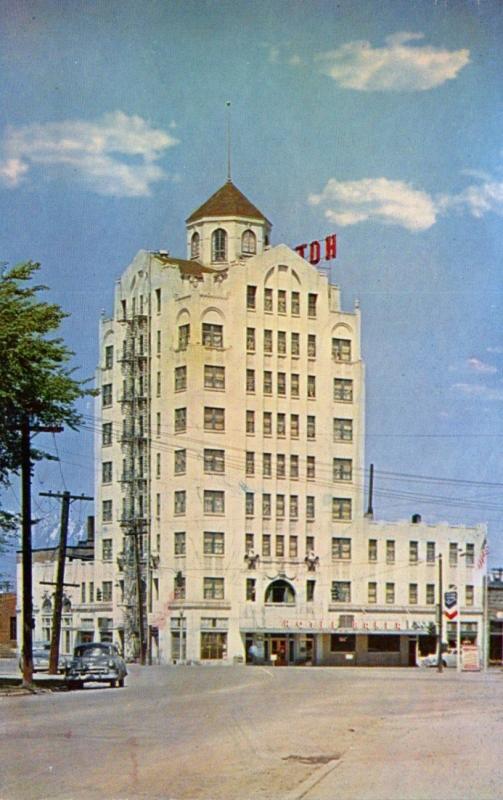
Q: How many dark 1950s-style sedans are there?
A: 1